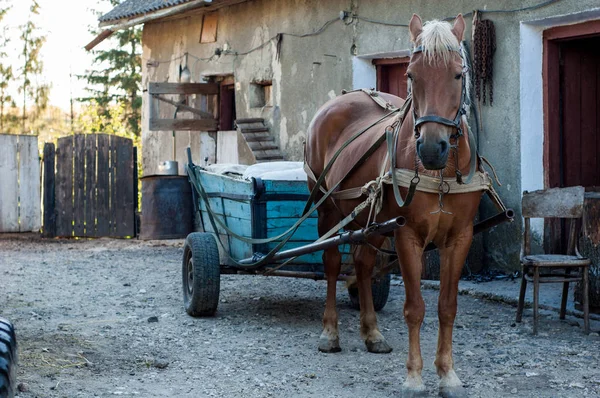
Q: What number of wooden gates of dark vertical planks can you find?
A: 1